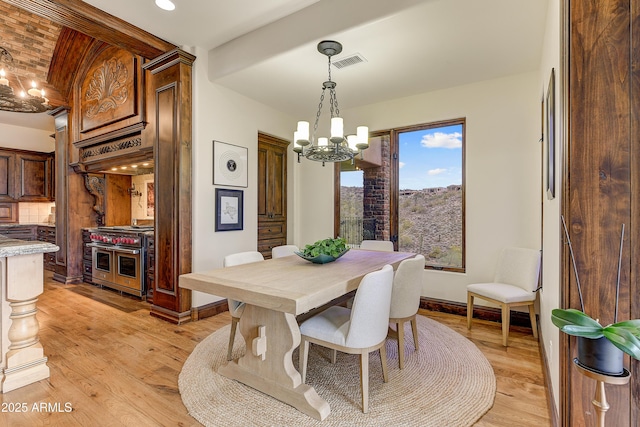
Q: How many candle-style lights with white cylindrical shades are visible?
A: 6